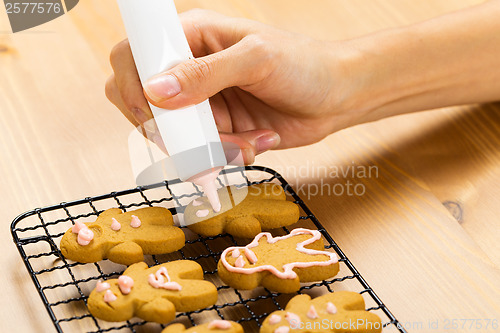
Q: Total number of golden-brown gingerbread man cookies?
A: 6